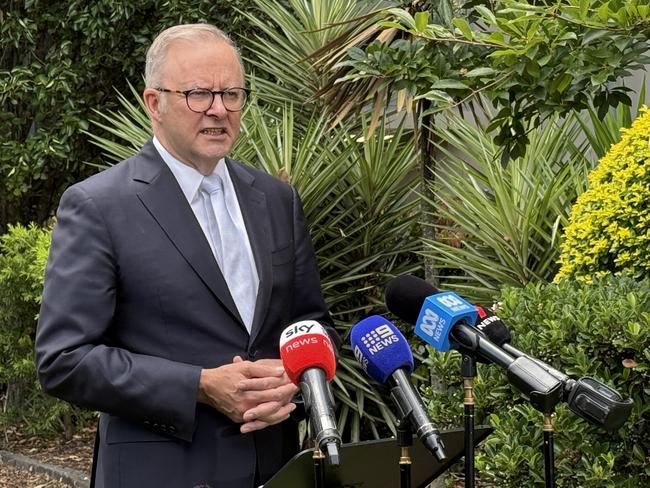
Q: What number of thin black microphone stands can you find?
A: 4